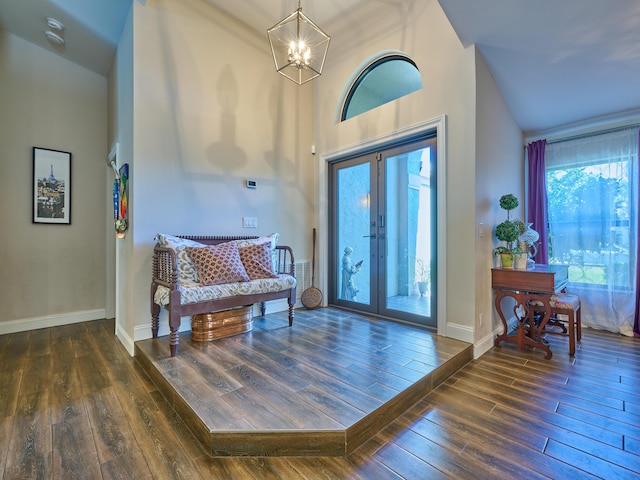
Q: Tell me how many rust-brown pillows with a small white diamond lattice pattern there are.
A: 2